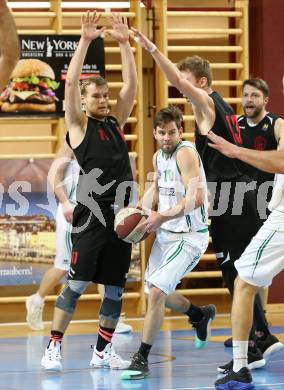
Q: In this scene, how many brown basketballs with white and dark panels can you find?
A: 1